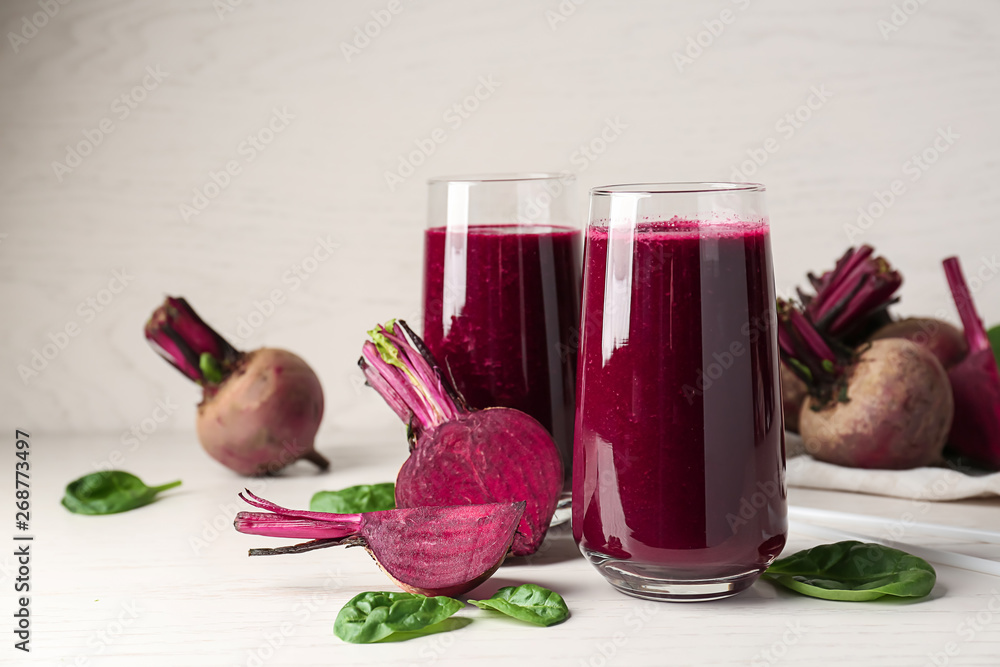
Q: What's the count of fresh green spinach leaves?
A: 5